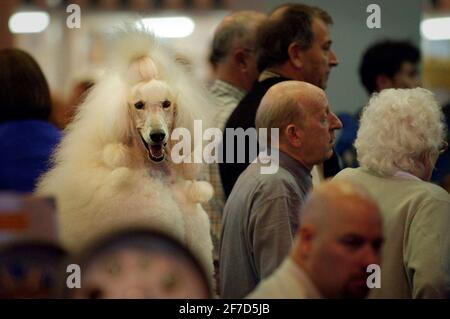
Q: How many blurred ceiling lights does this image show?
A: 3